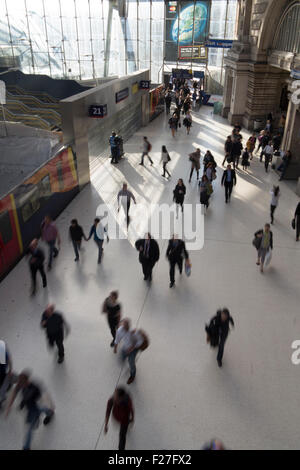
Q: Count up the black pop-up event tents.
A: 0